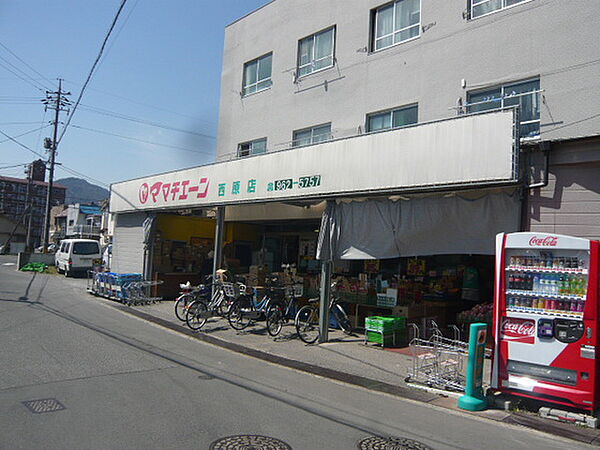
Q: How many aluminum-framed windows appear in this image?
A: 8